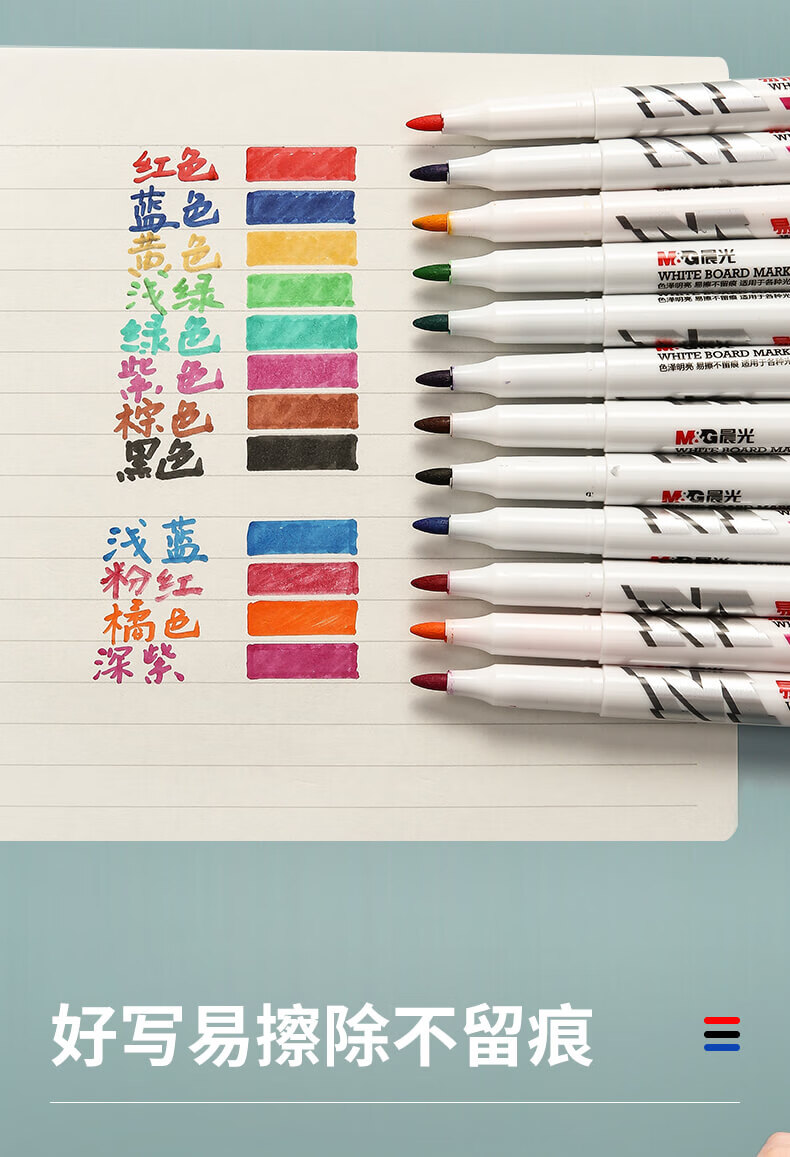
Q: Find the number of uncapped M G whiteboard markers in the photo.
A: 12